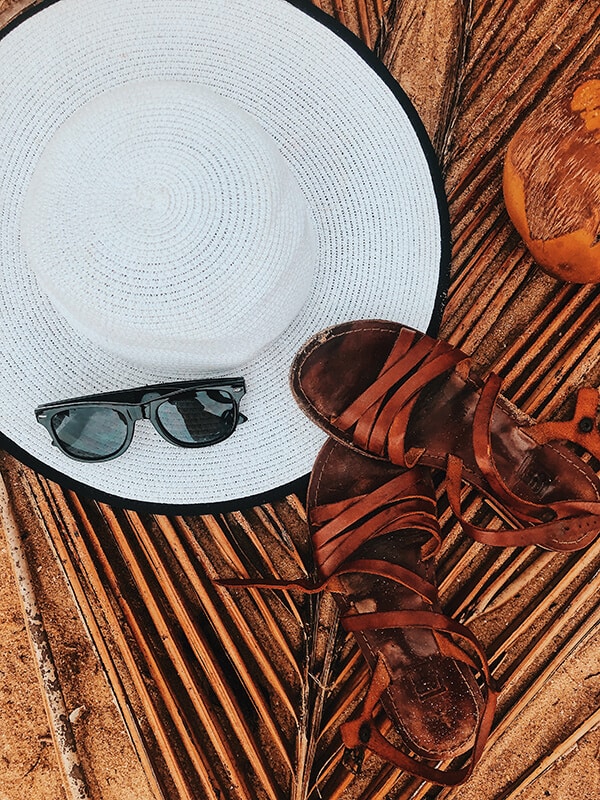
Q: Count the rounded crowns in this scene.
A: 1